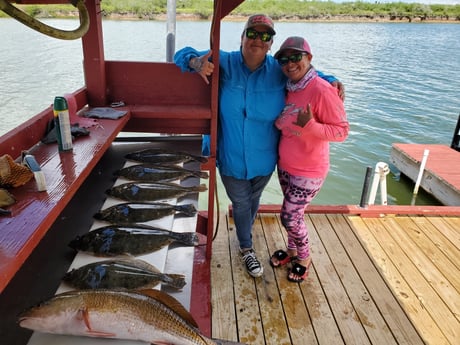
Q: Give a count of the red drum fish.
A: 1